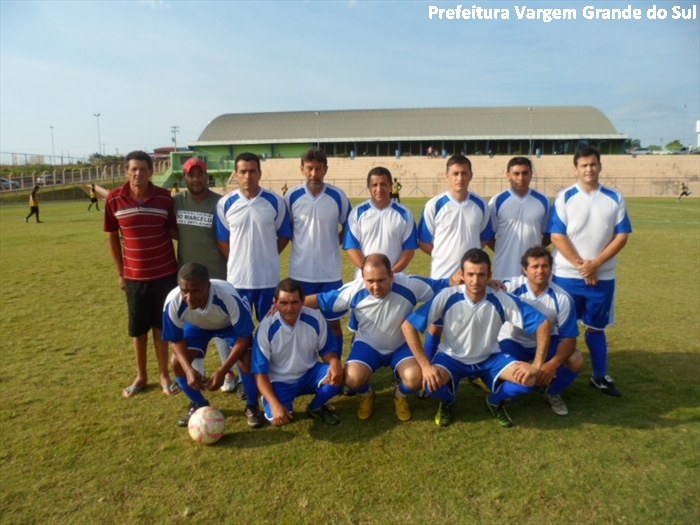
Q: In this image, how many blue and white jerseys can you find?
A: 11